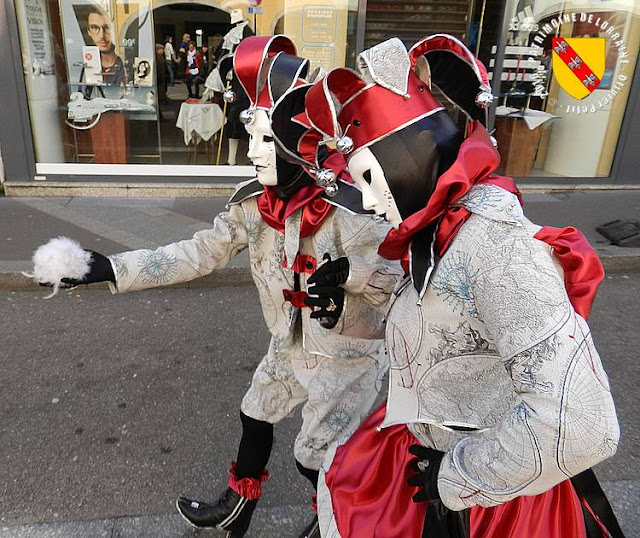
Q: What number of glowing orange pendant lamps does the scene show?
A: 0